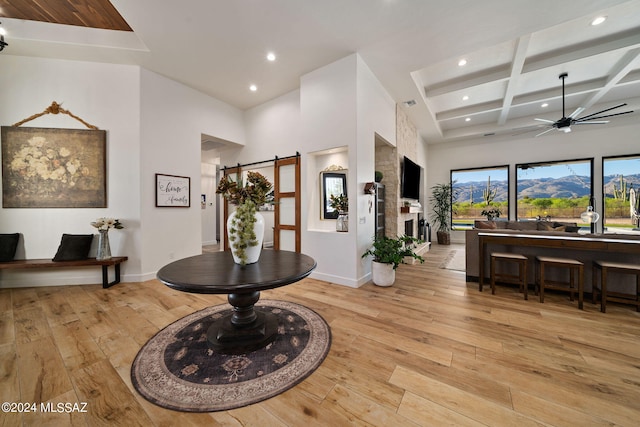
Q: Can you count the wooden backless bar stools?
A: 3